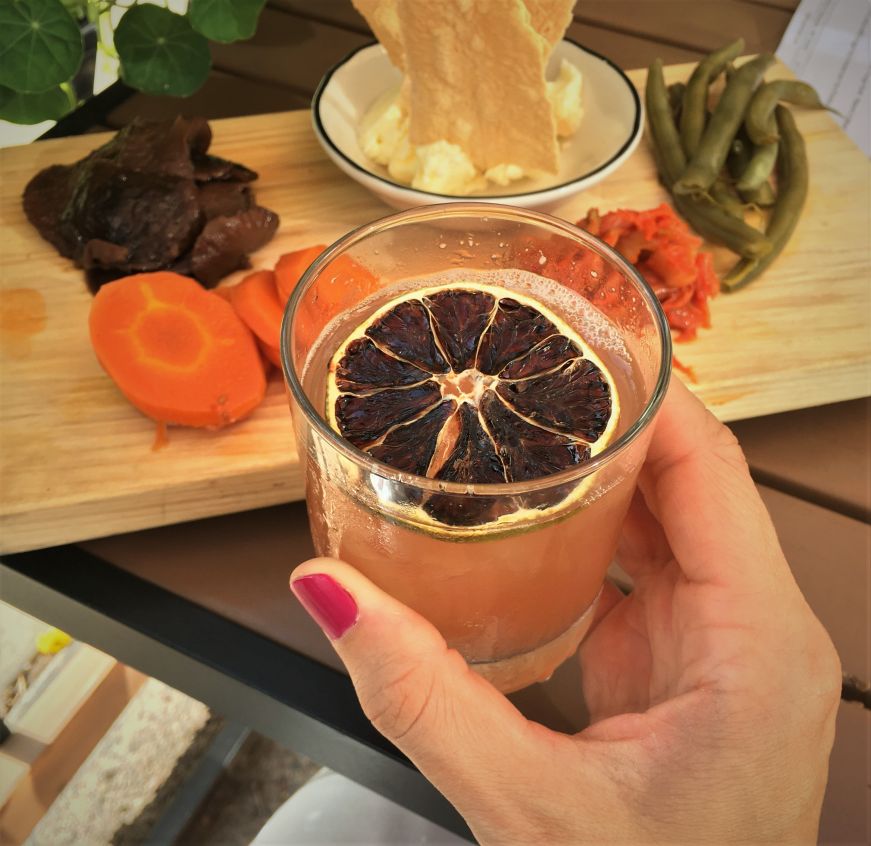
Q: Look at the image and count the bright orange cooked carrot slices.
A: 3